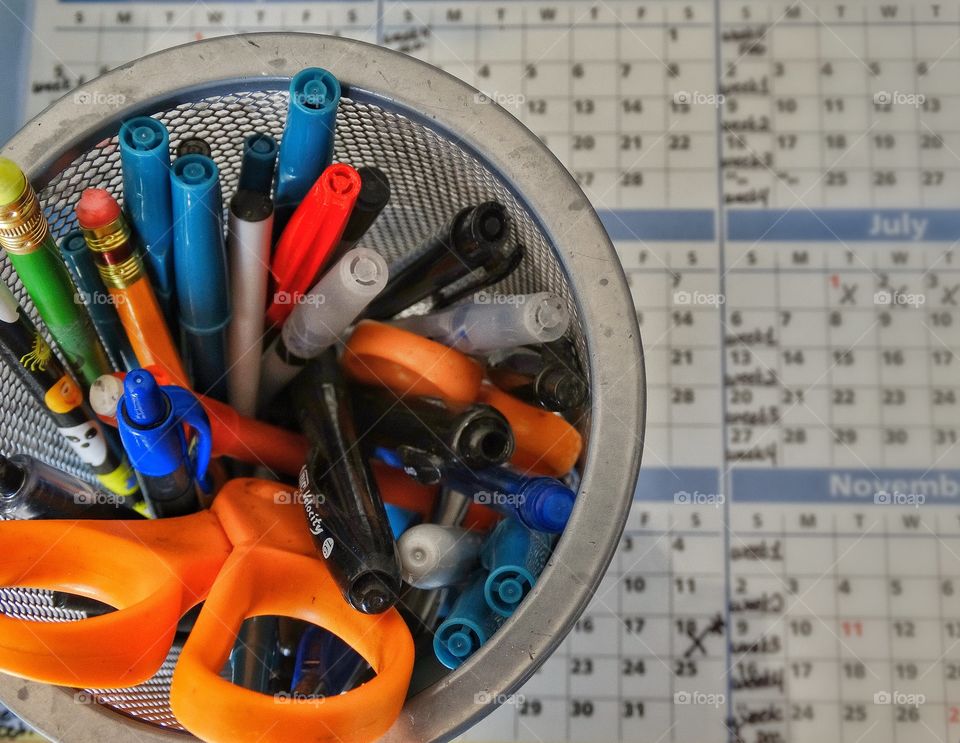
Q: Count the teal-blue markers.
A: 7